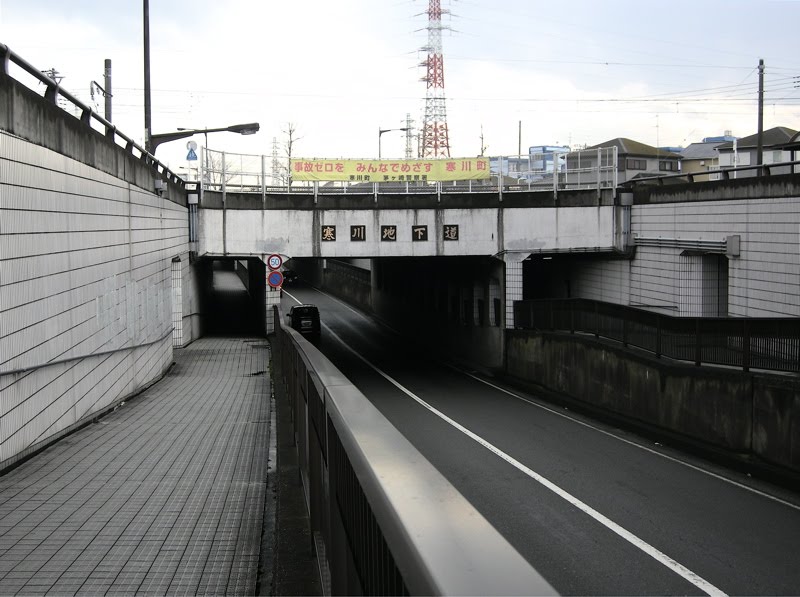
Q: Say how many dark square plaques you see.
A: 5